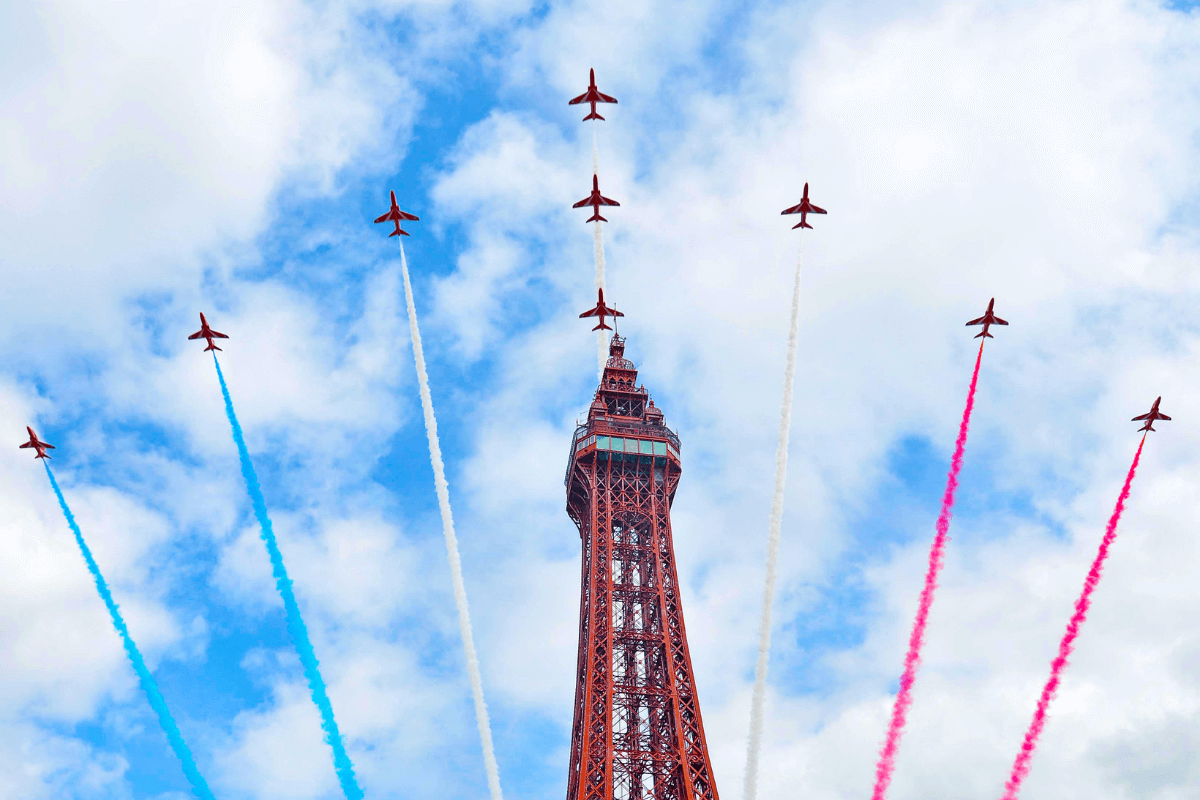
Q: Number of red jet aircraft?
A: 9